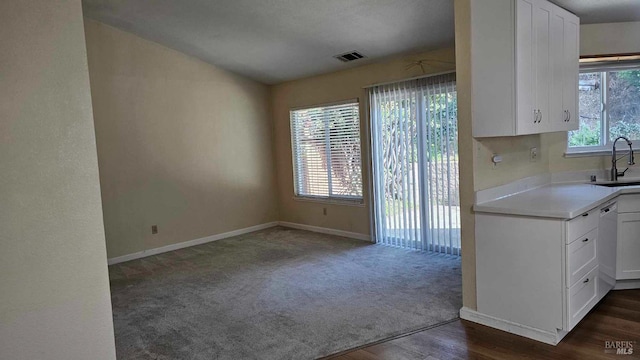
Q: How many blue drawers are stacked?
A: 0